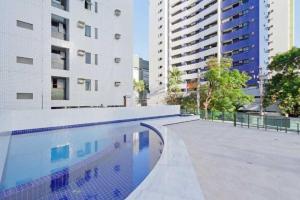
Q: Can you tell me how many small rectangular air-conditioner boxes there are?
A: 7